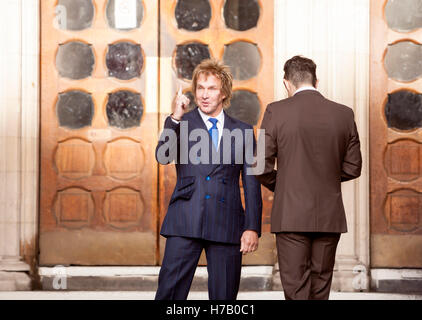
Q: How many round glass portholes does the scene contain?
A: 15